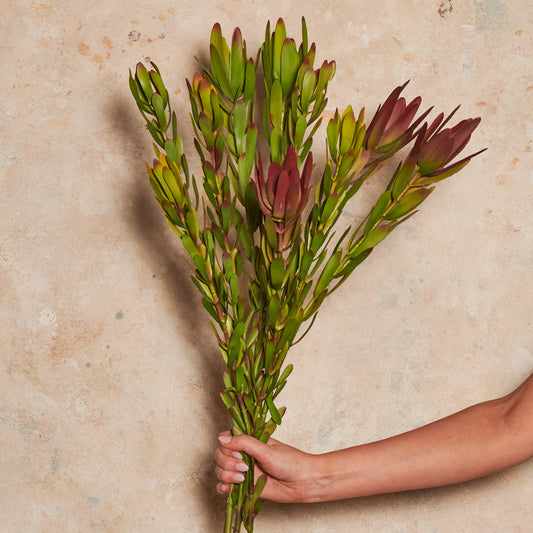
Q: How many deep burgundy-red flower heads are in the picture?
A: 3